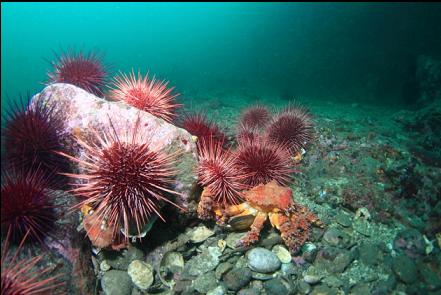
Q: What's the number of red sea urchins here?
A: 11